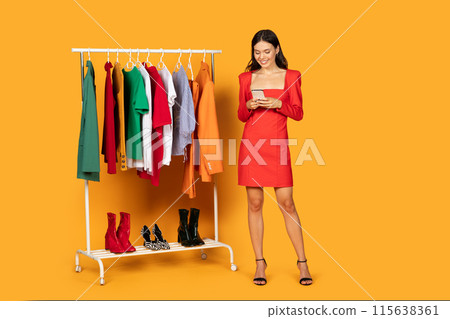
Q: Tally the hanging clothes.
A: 10